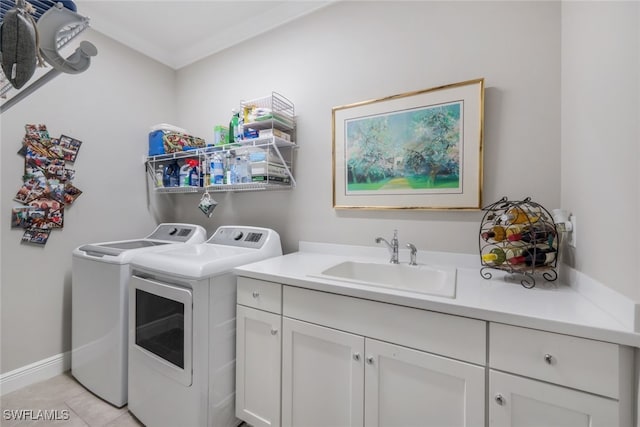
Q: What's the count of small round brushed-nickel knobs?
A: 6